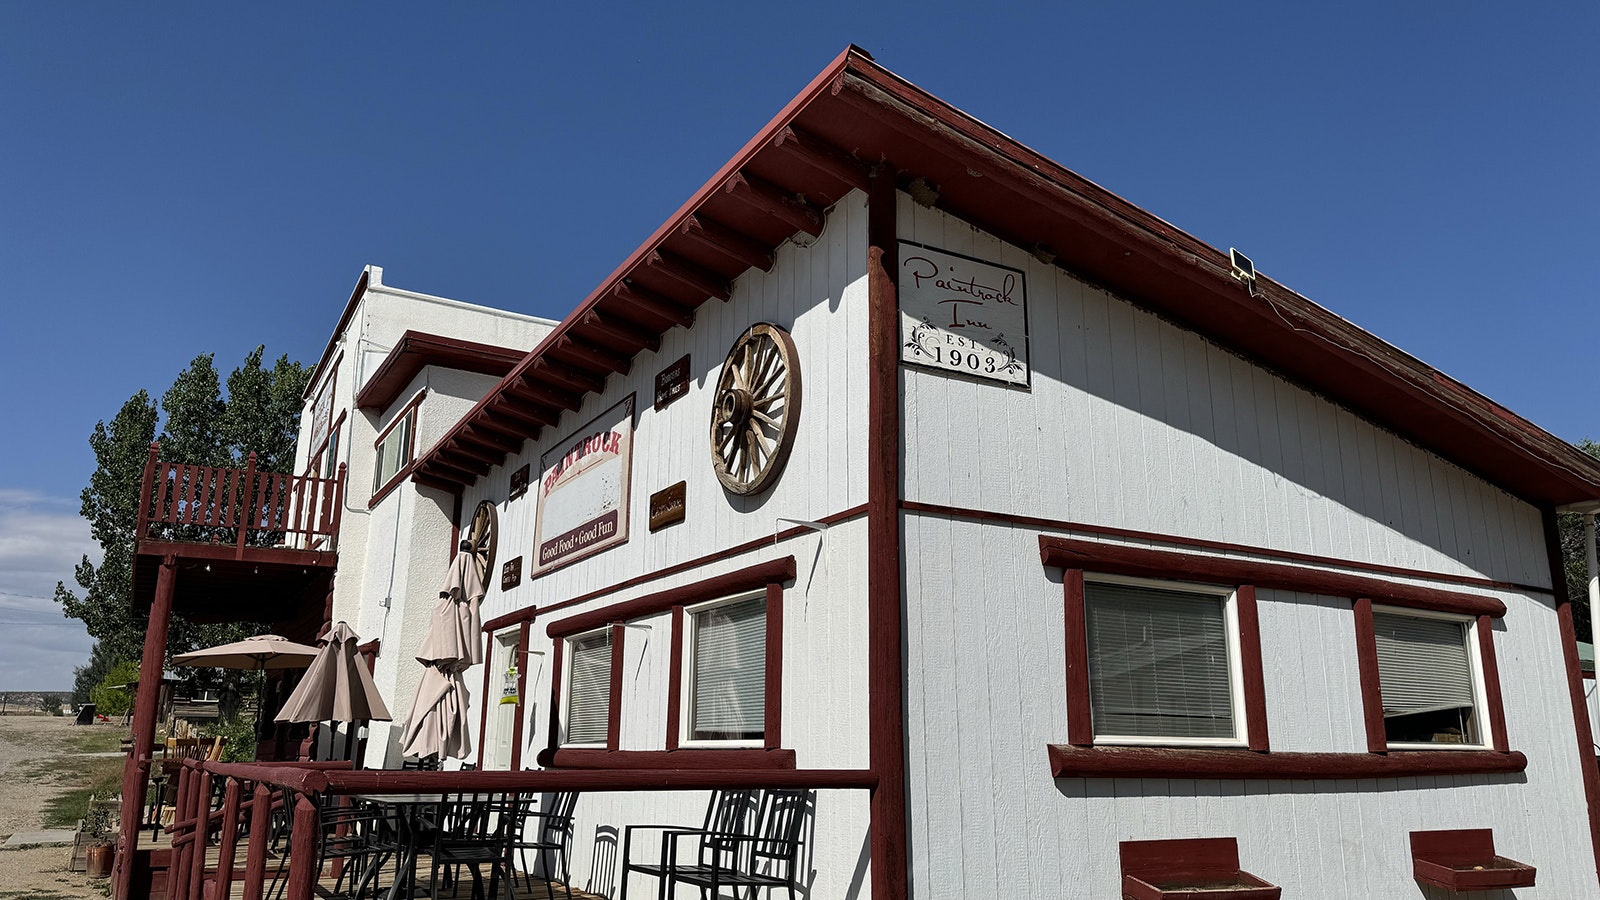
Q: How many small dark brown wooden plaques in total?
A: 4